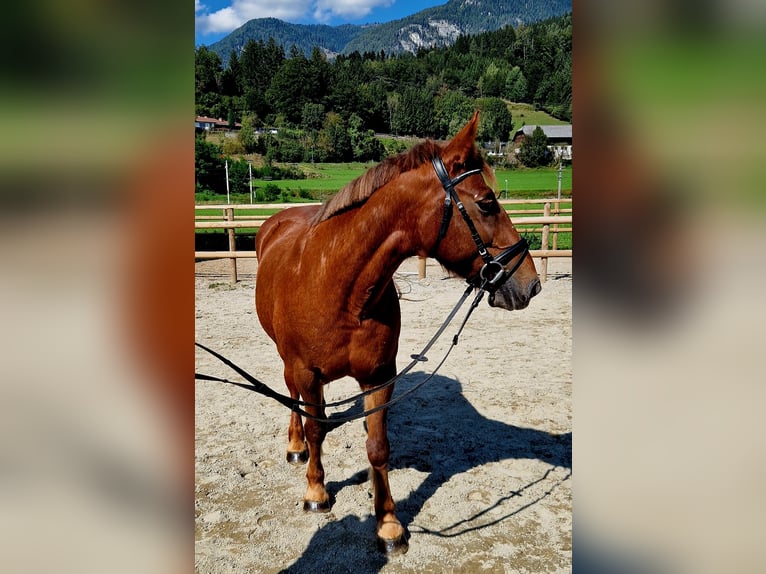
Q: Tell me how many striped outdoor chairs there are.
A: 0